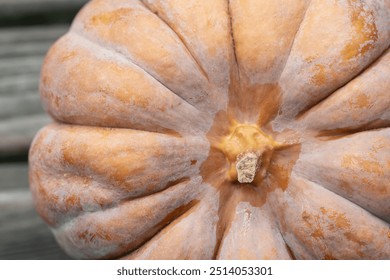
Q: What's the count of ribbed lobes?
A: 12